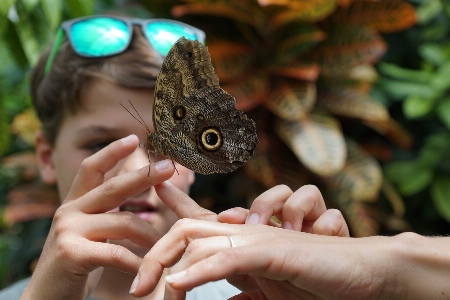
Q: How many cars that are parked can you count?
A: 0